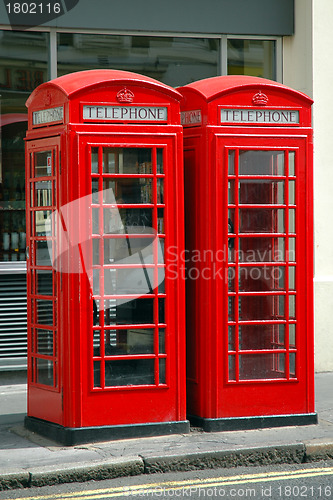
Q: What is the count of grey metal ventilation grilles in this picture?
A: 1